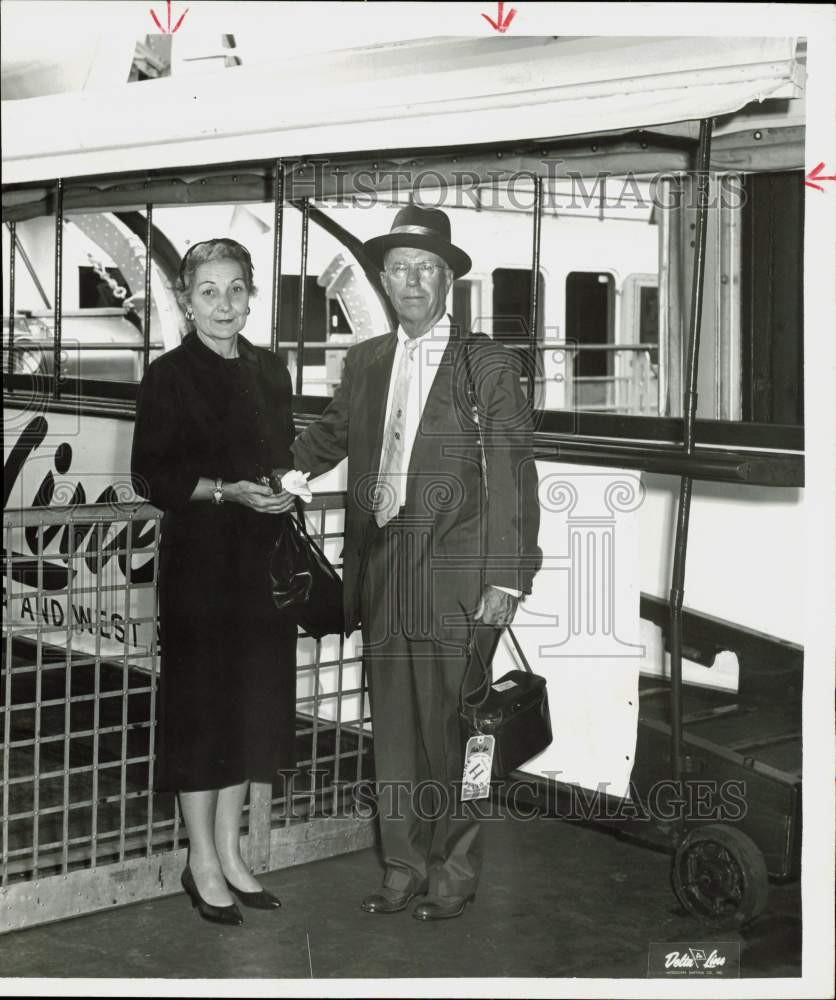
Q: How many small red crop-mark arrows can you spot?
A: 3